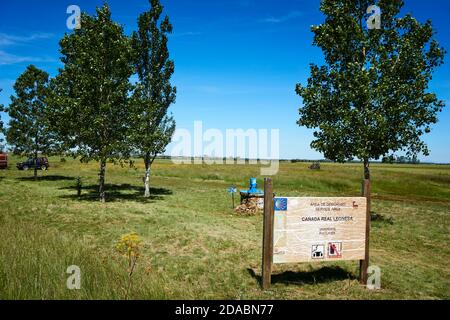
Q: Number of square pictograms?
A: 2